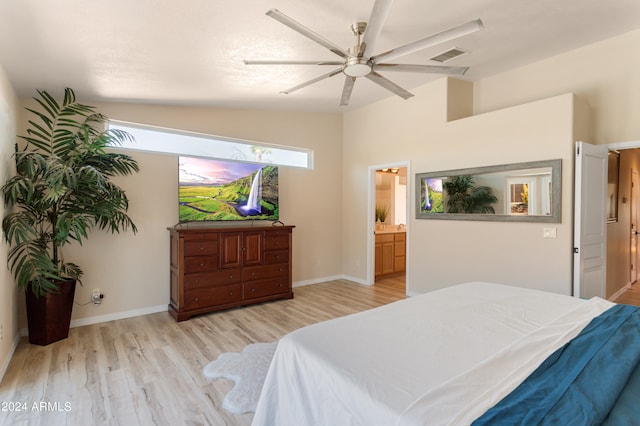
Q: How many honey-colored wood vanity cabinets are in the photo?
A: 1